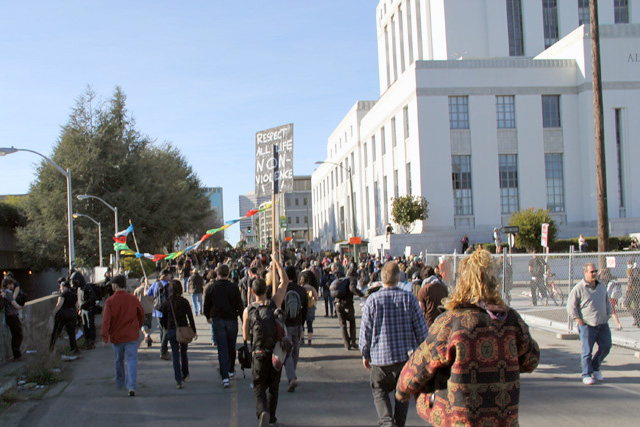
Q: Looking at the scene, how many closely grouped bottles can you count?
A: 0